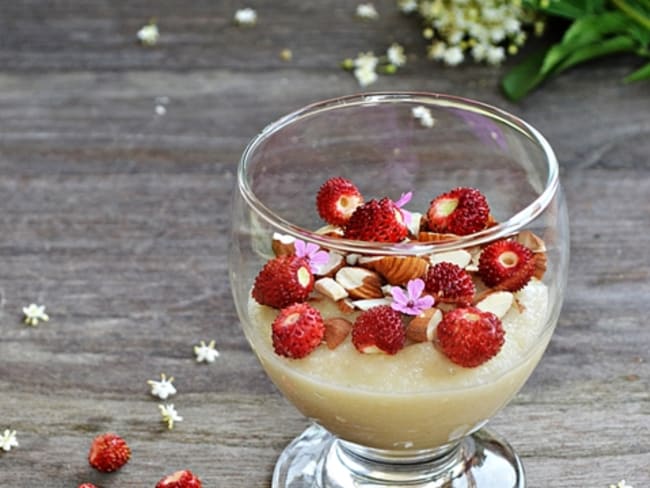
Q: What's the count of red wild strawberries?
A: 12